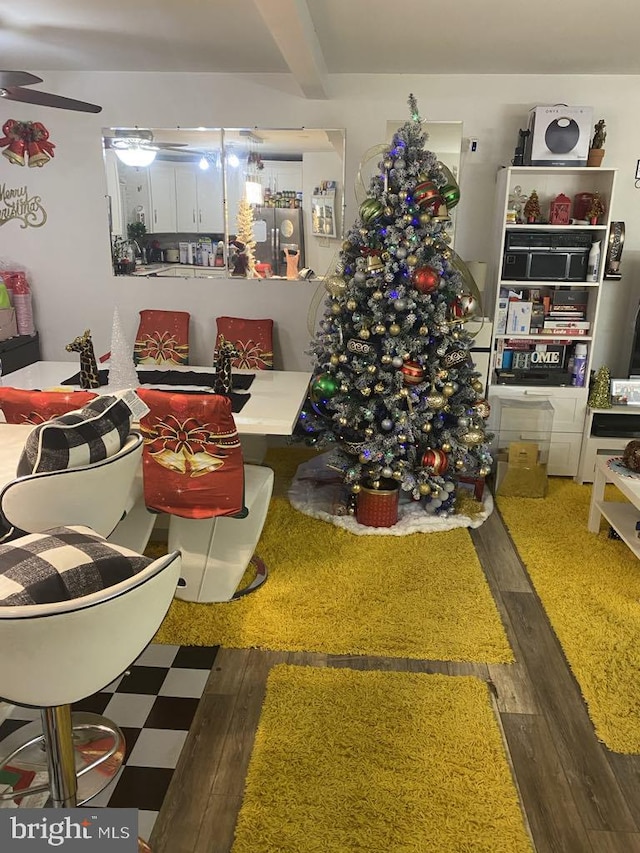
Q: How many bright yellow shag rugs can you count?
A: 3